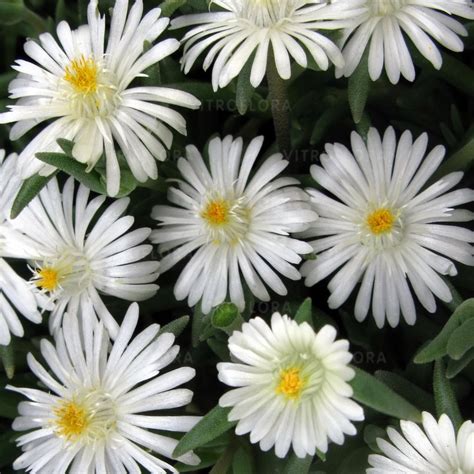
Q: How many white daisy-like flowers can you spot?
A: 10